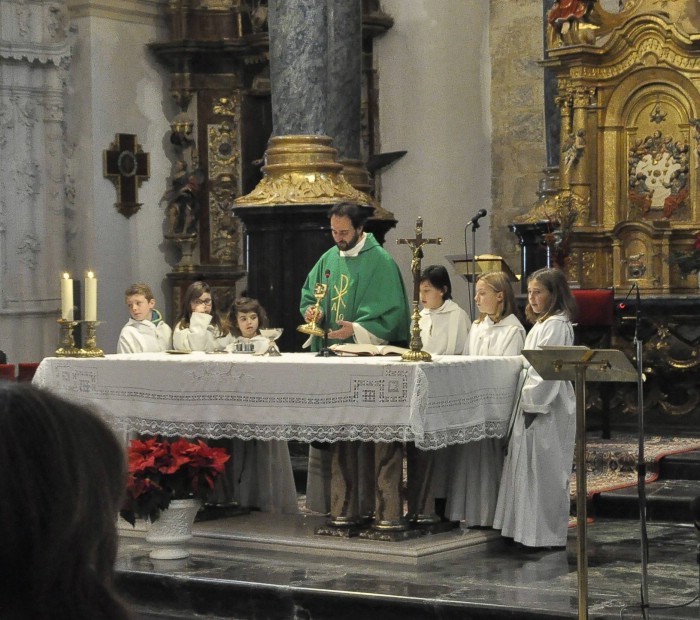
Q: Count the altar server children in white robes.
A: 6